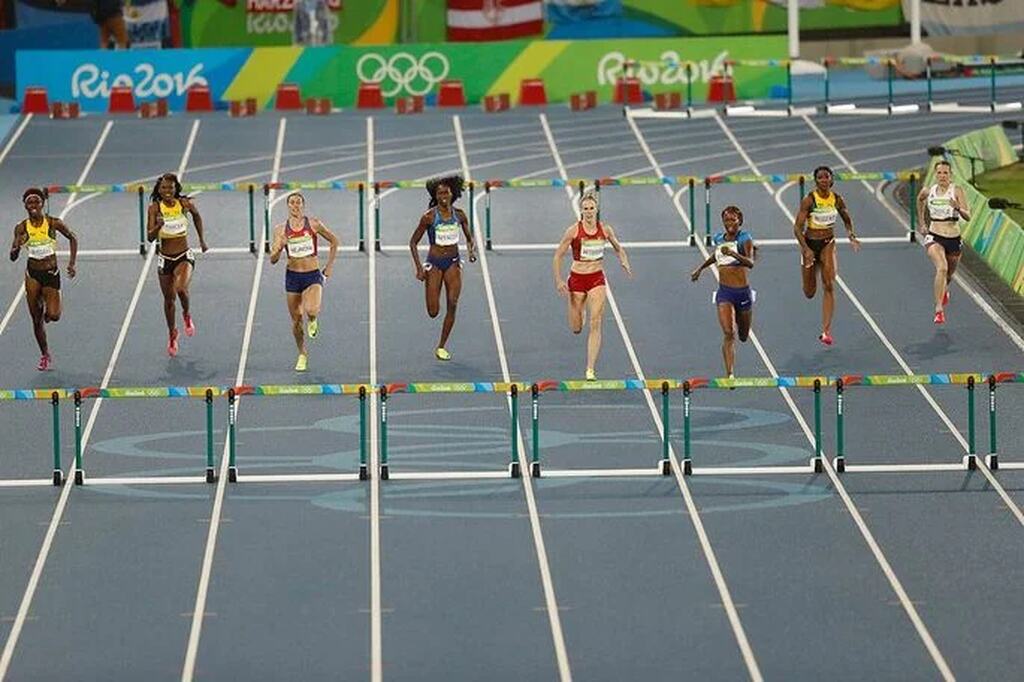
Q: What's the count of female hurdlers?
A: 8